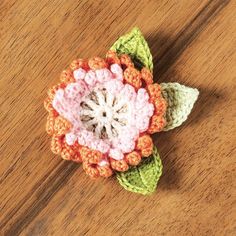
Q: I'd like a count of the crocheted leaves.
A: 3